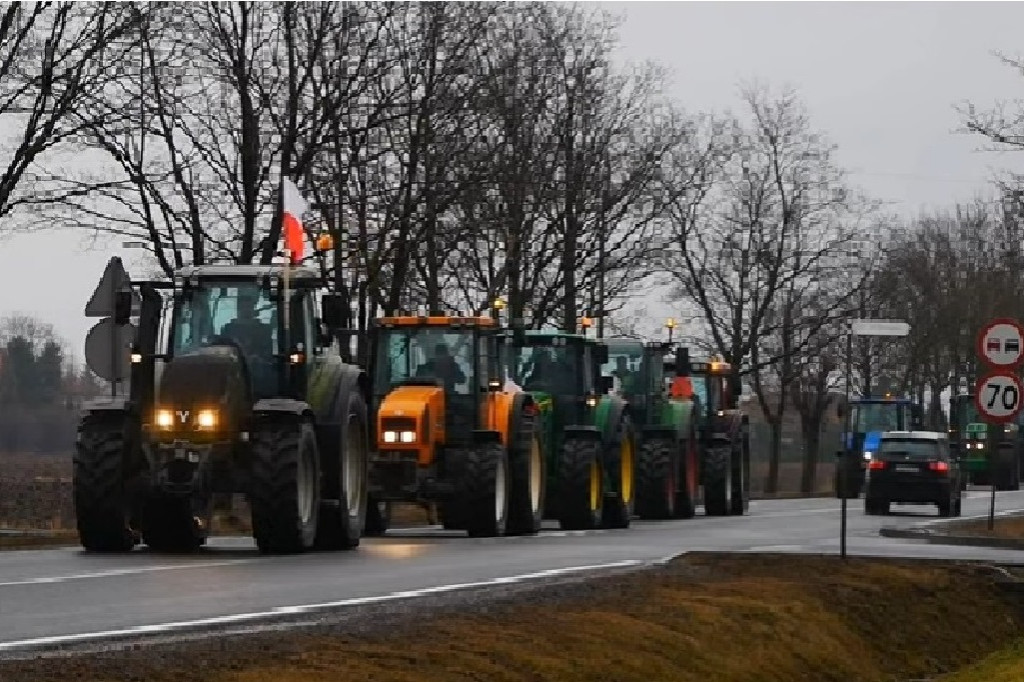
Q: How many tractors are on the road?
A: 7